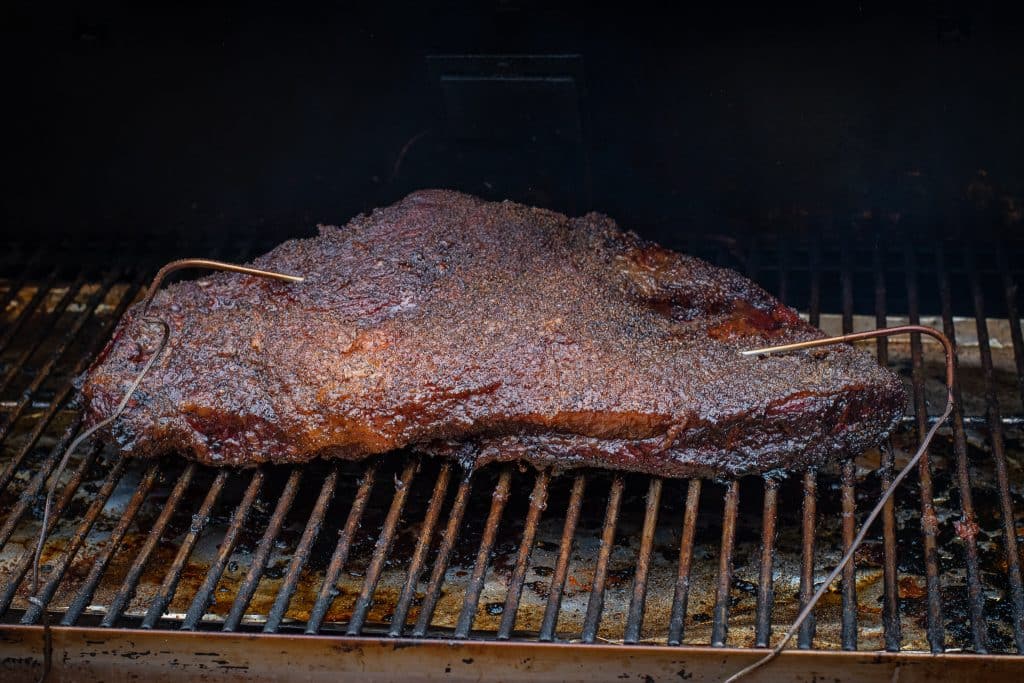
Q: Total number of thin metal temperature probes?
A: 2